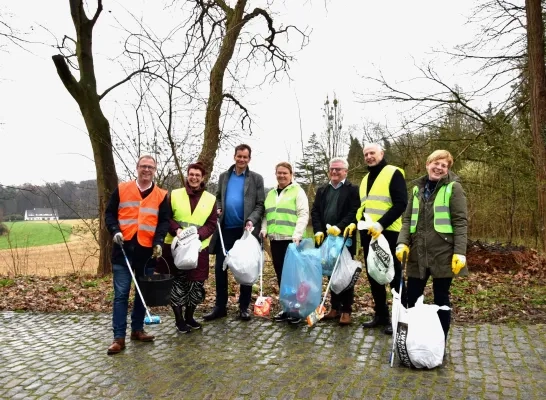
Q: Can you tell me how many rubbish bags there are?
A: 7